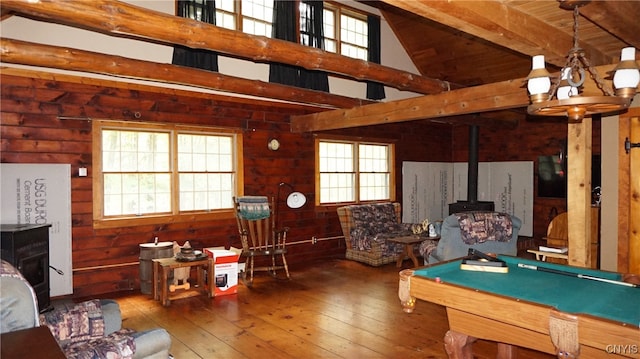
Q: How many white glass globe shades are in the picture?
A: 3